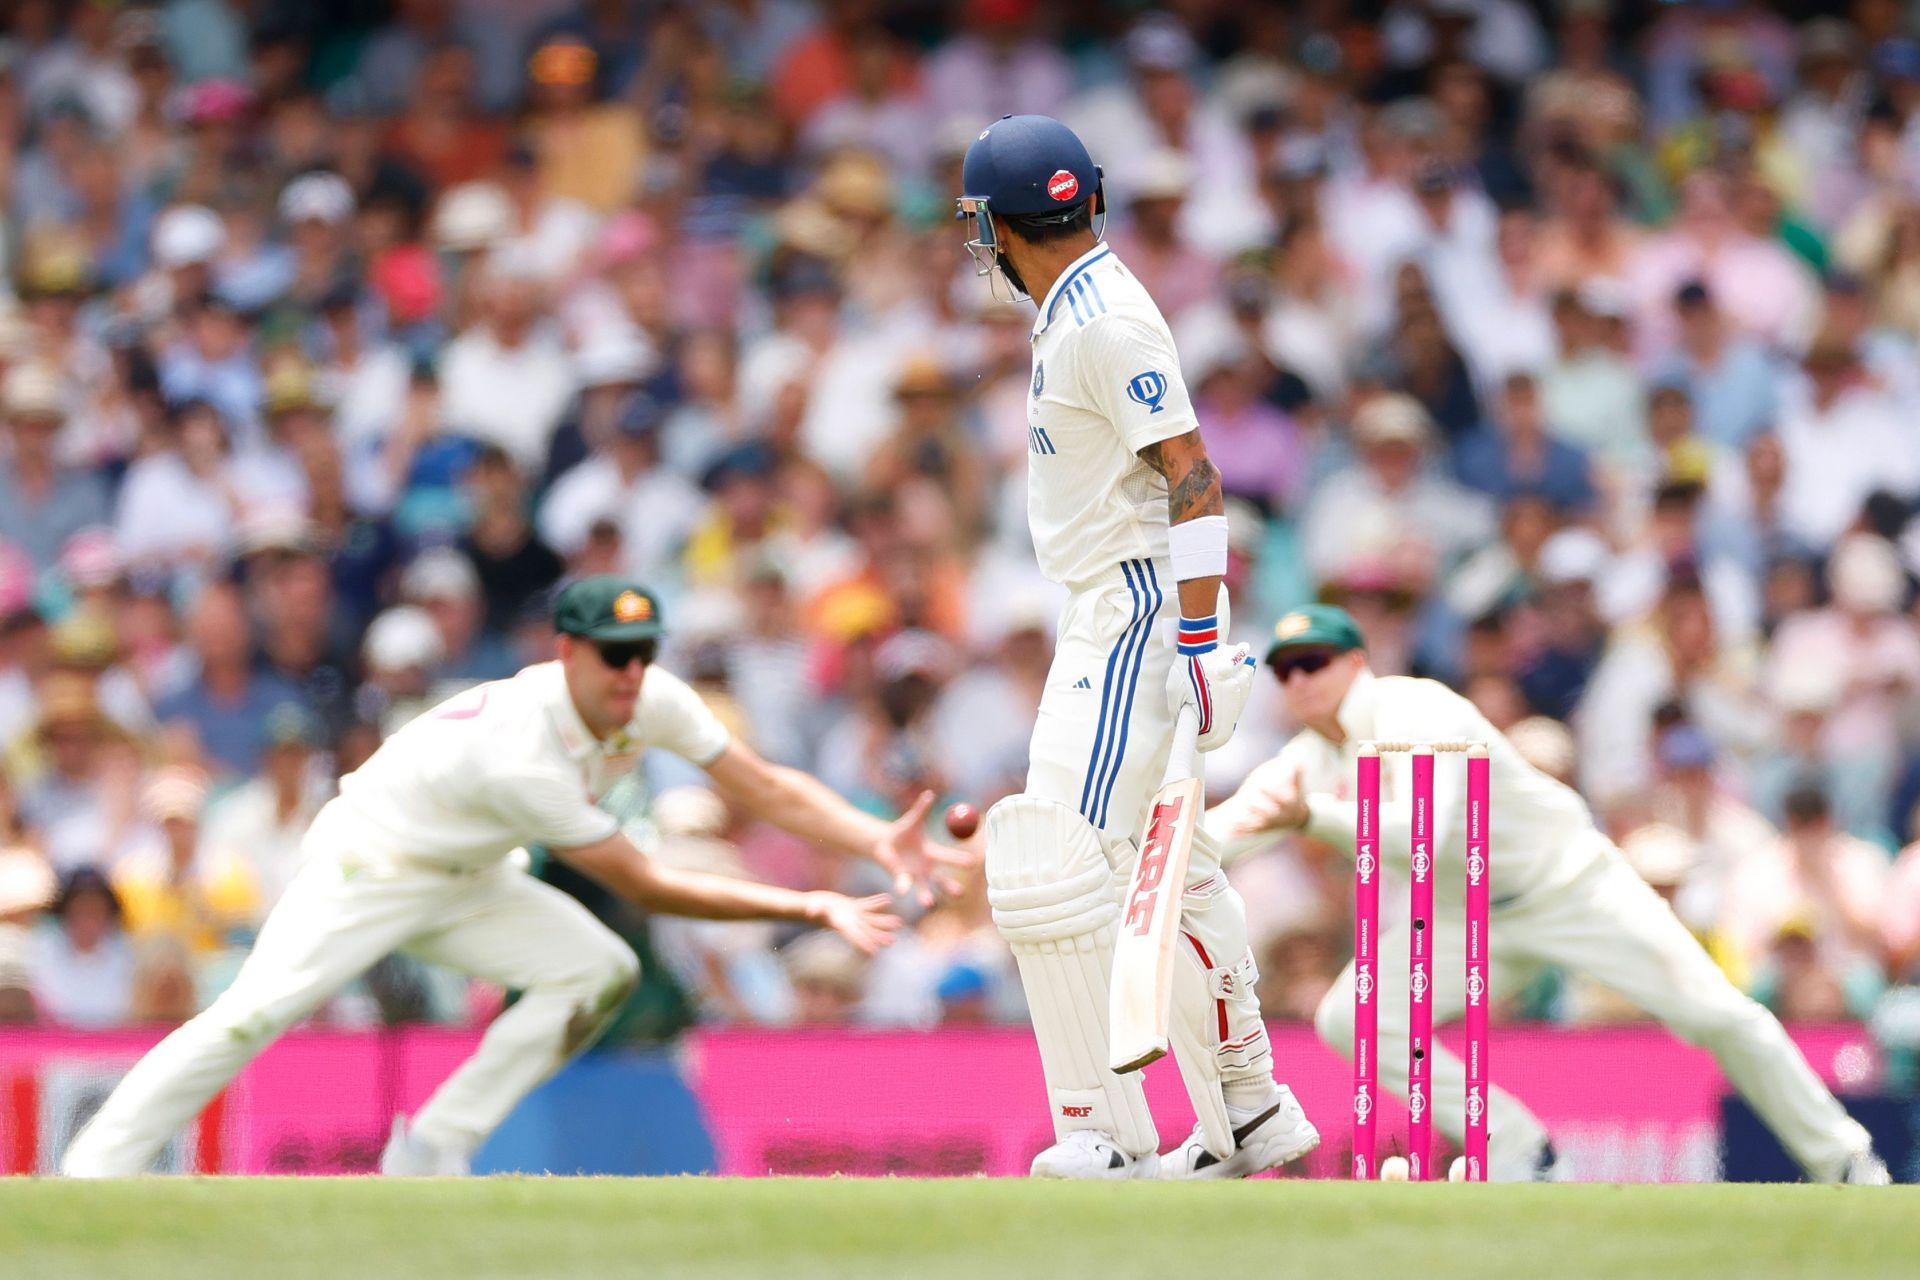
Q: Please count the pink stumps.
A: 3